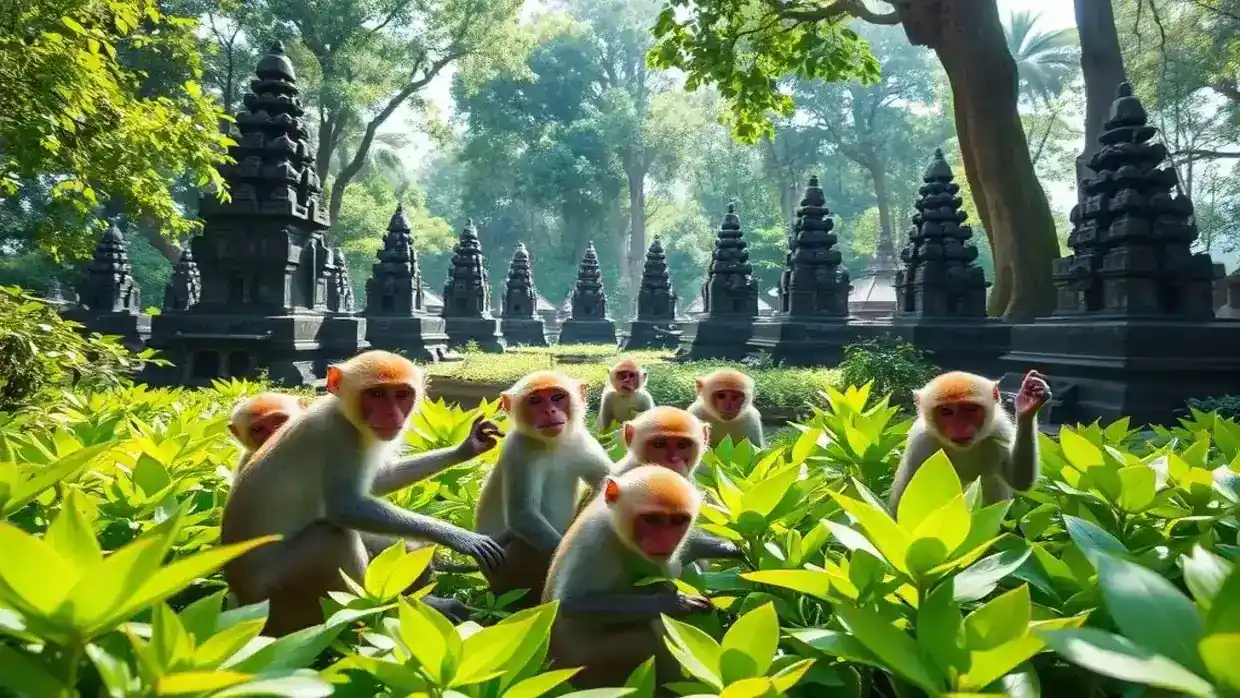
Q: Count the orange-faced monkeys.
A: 8